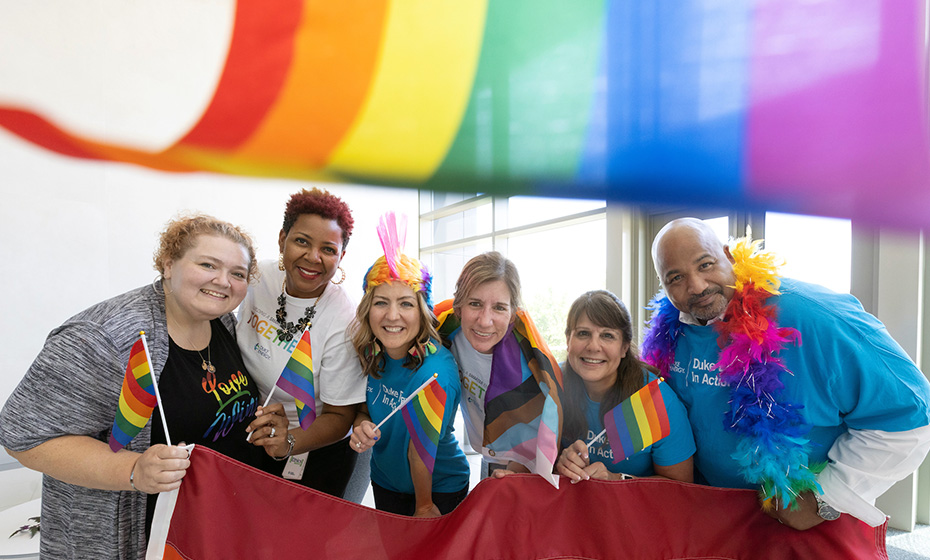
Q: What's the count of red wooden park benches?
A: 0